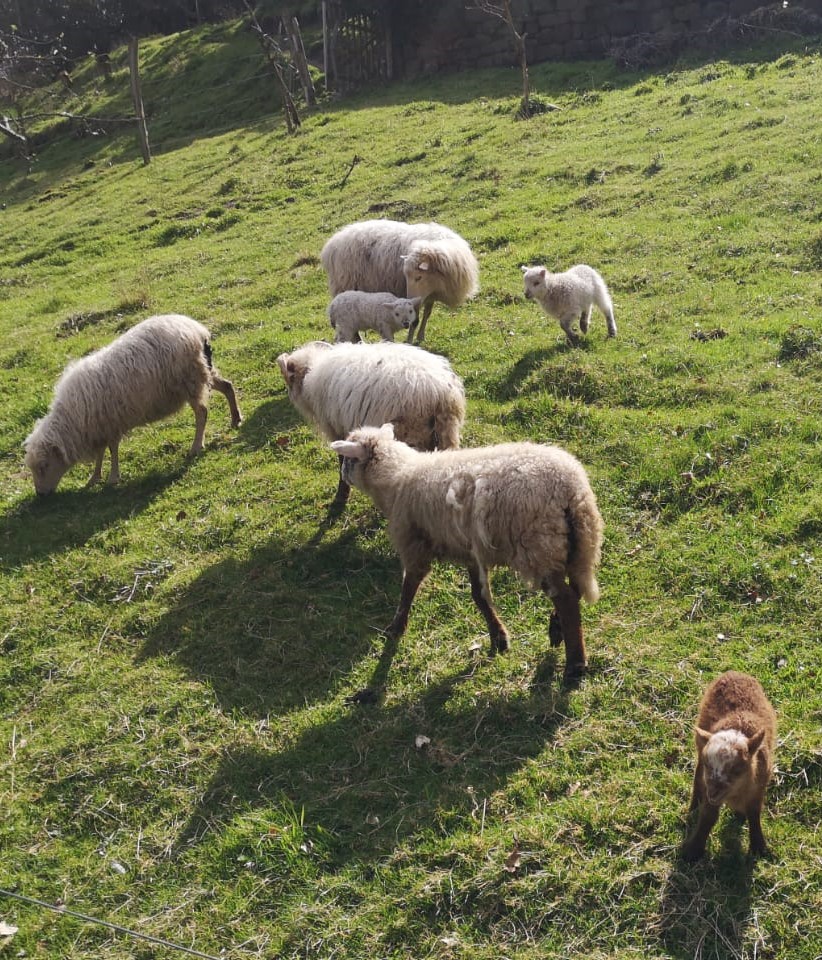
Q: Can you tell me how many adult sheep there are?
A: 4